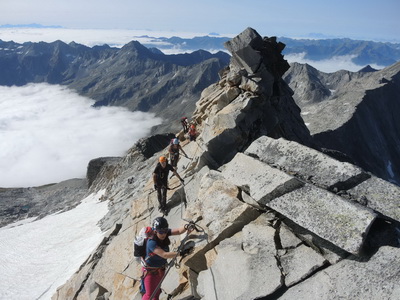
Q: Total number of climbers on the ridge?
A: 5